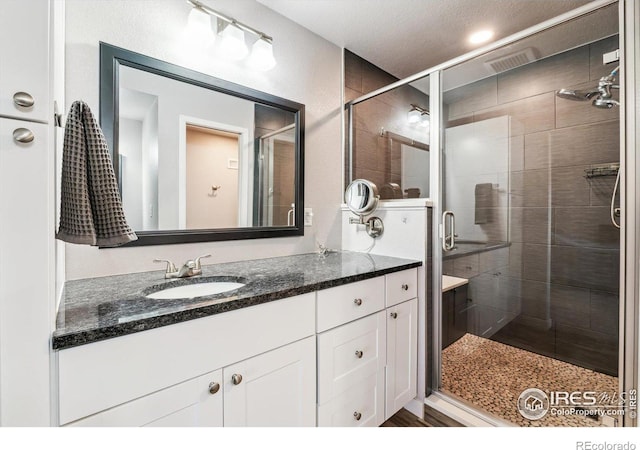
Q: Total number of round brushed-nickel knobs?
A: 9